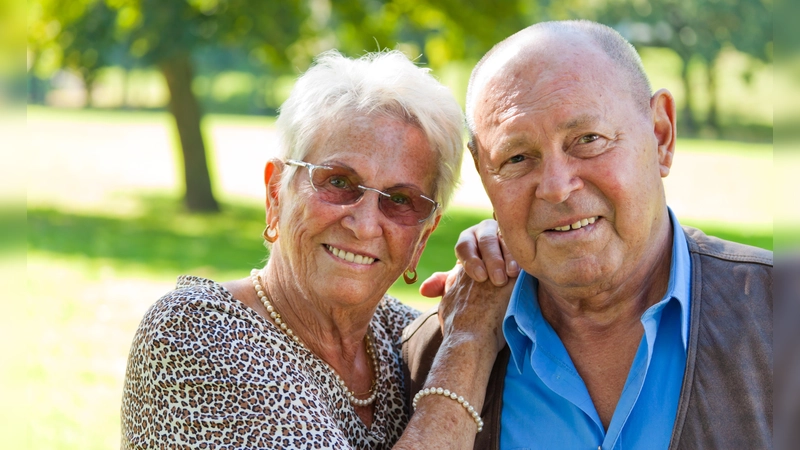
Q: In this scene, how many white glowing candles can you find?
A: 0